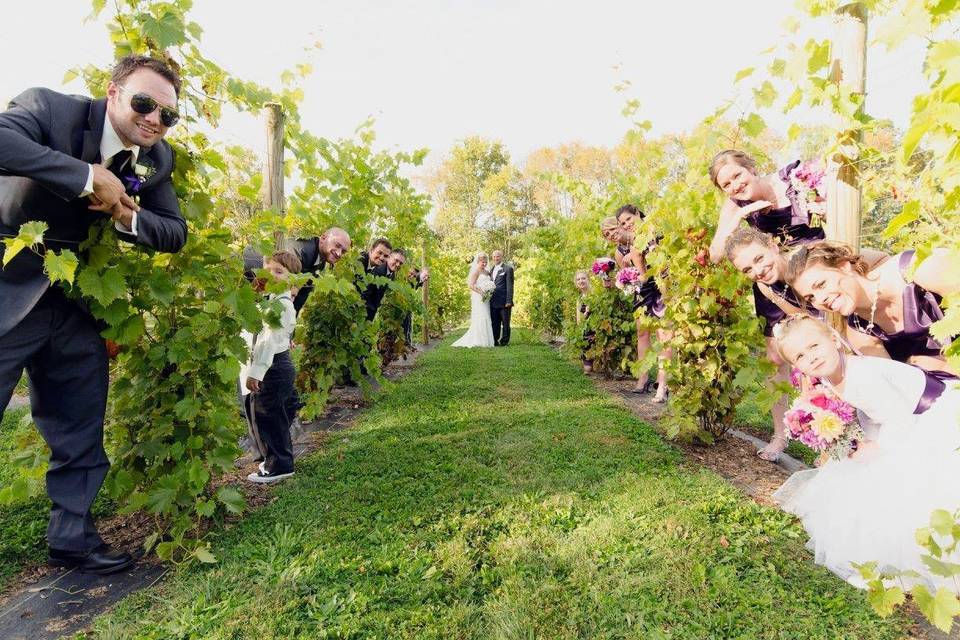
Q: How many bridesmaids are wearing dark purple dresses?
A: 6